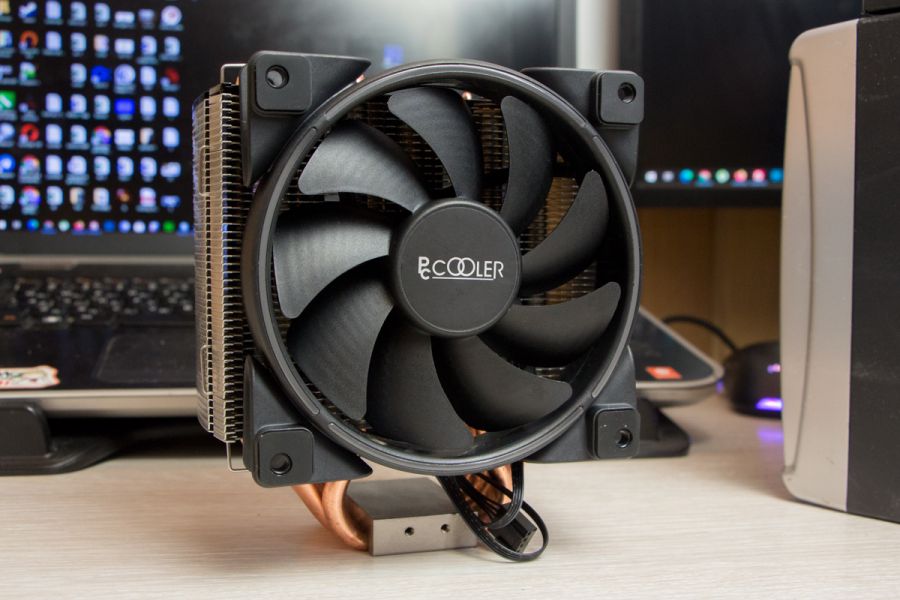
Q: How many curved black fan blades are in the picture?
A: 9